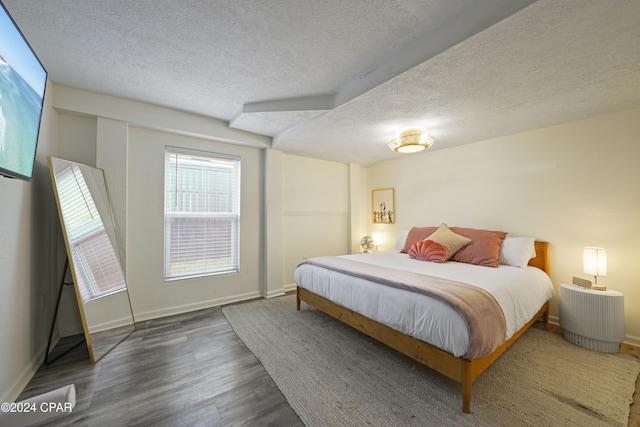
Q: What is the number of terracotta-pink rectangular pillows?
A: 2